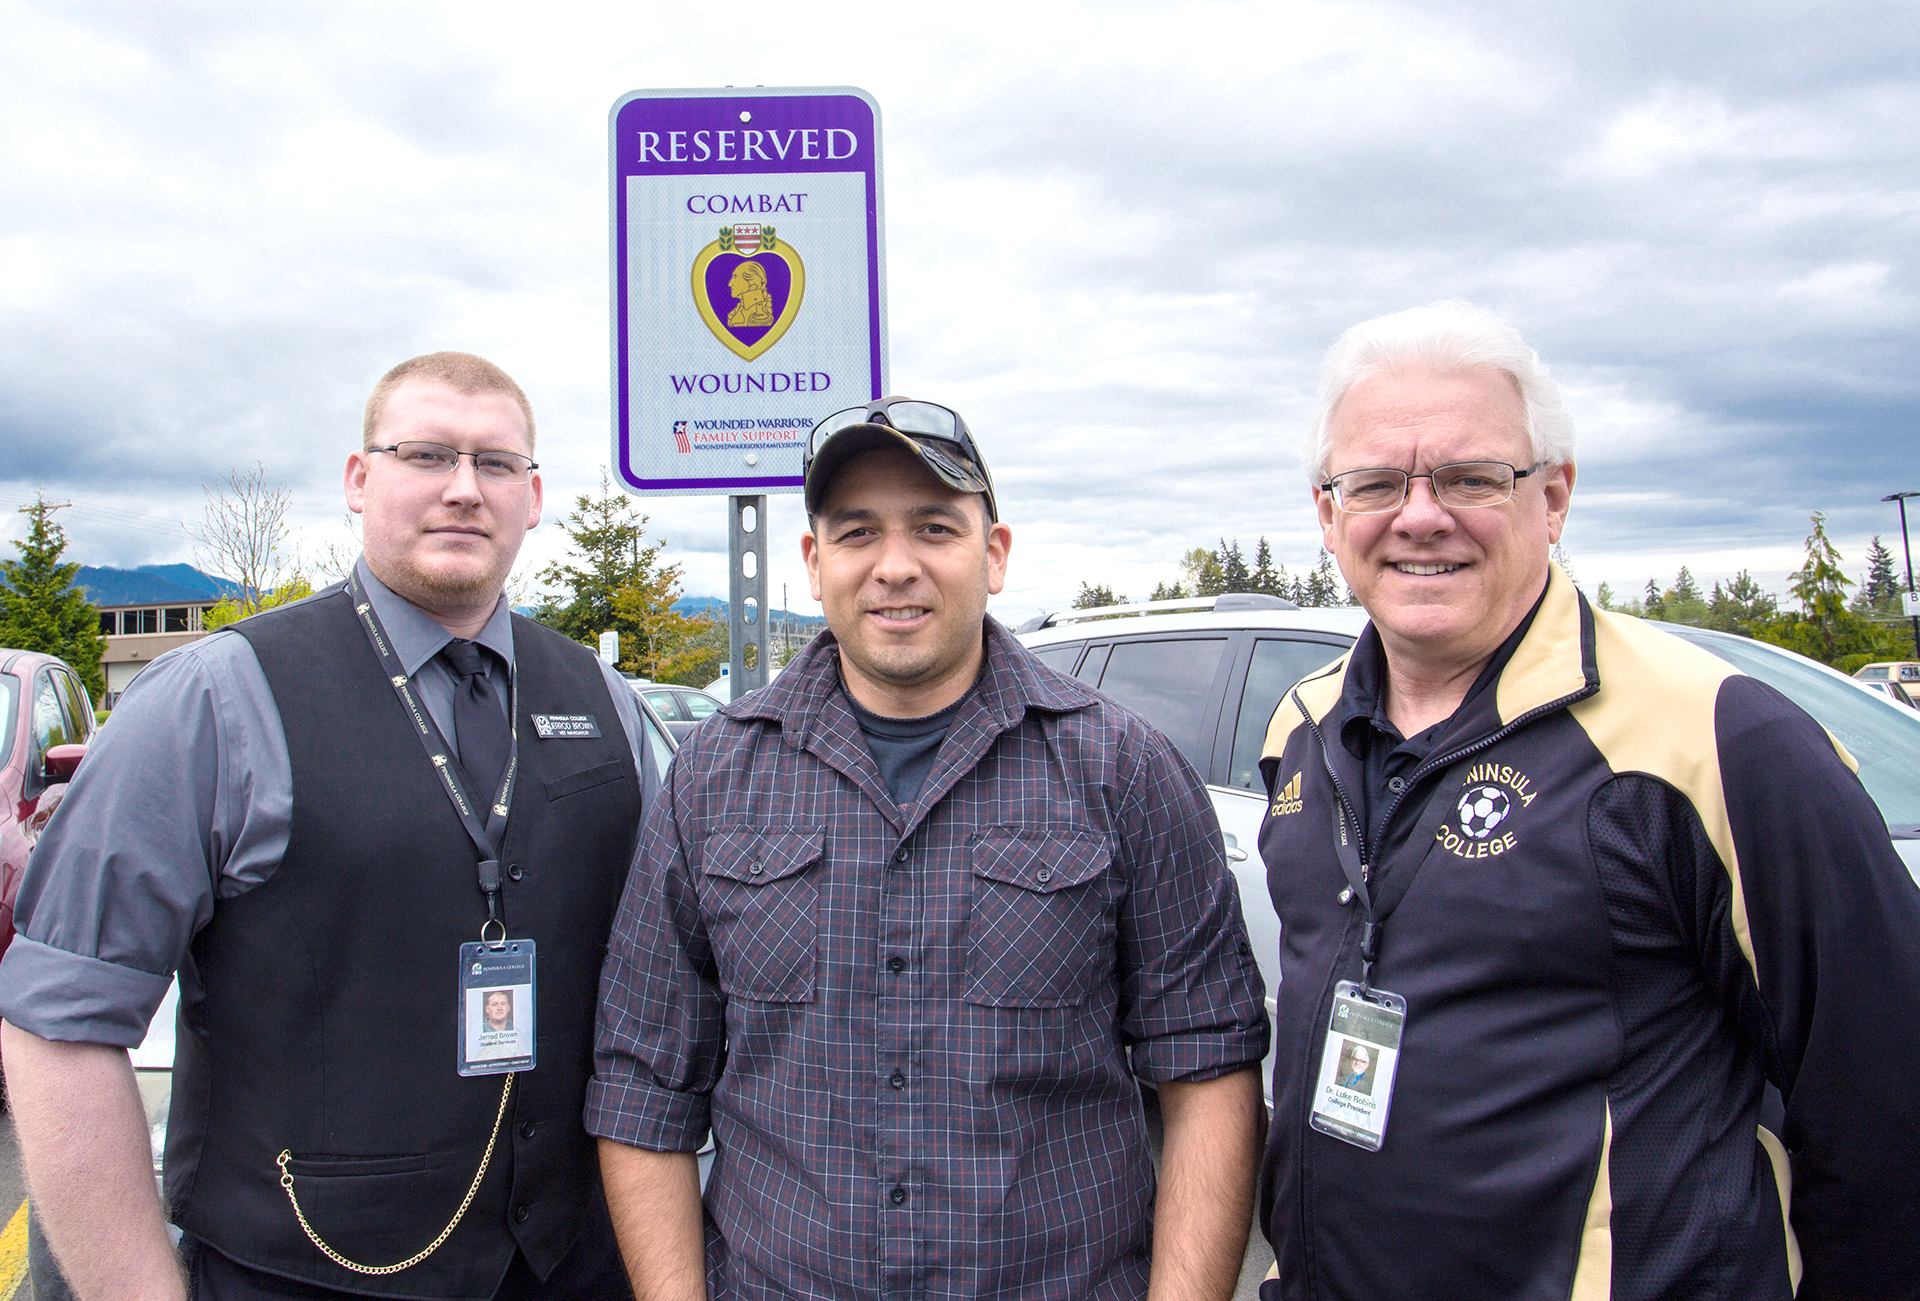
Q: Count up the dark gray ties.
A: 1